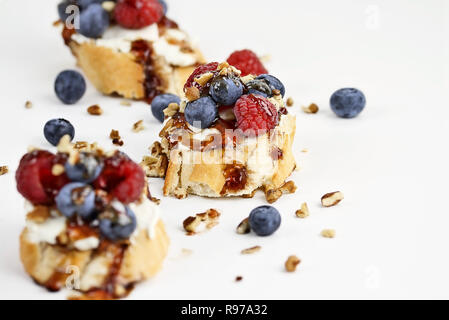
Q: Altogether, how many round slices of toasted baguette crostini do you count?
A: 3